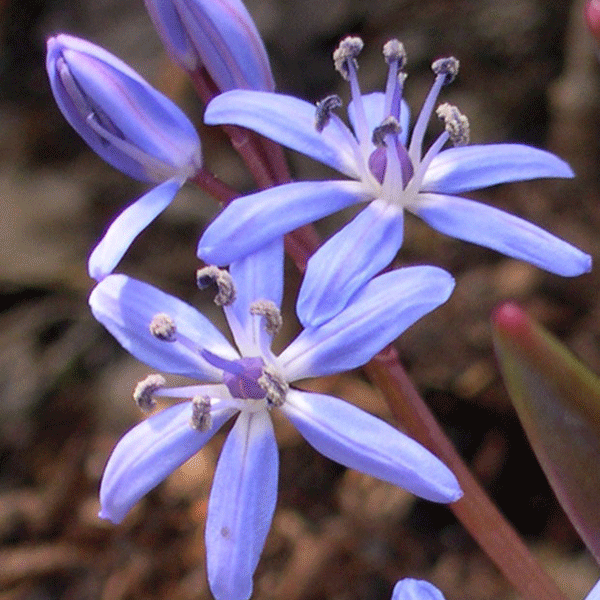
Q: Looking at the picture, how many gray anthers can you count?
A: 12